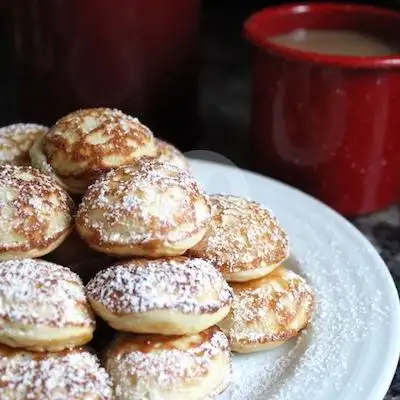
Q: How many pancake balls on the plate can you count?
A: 11